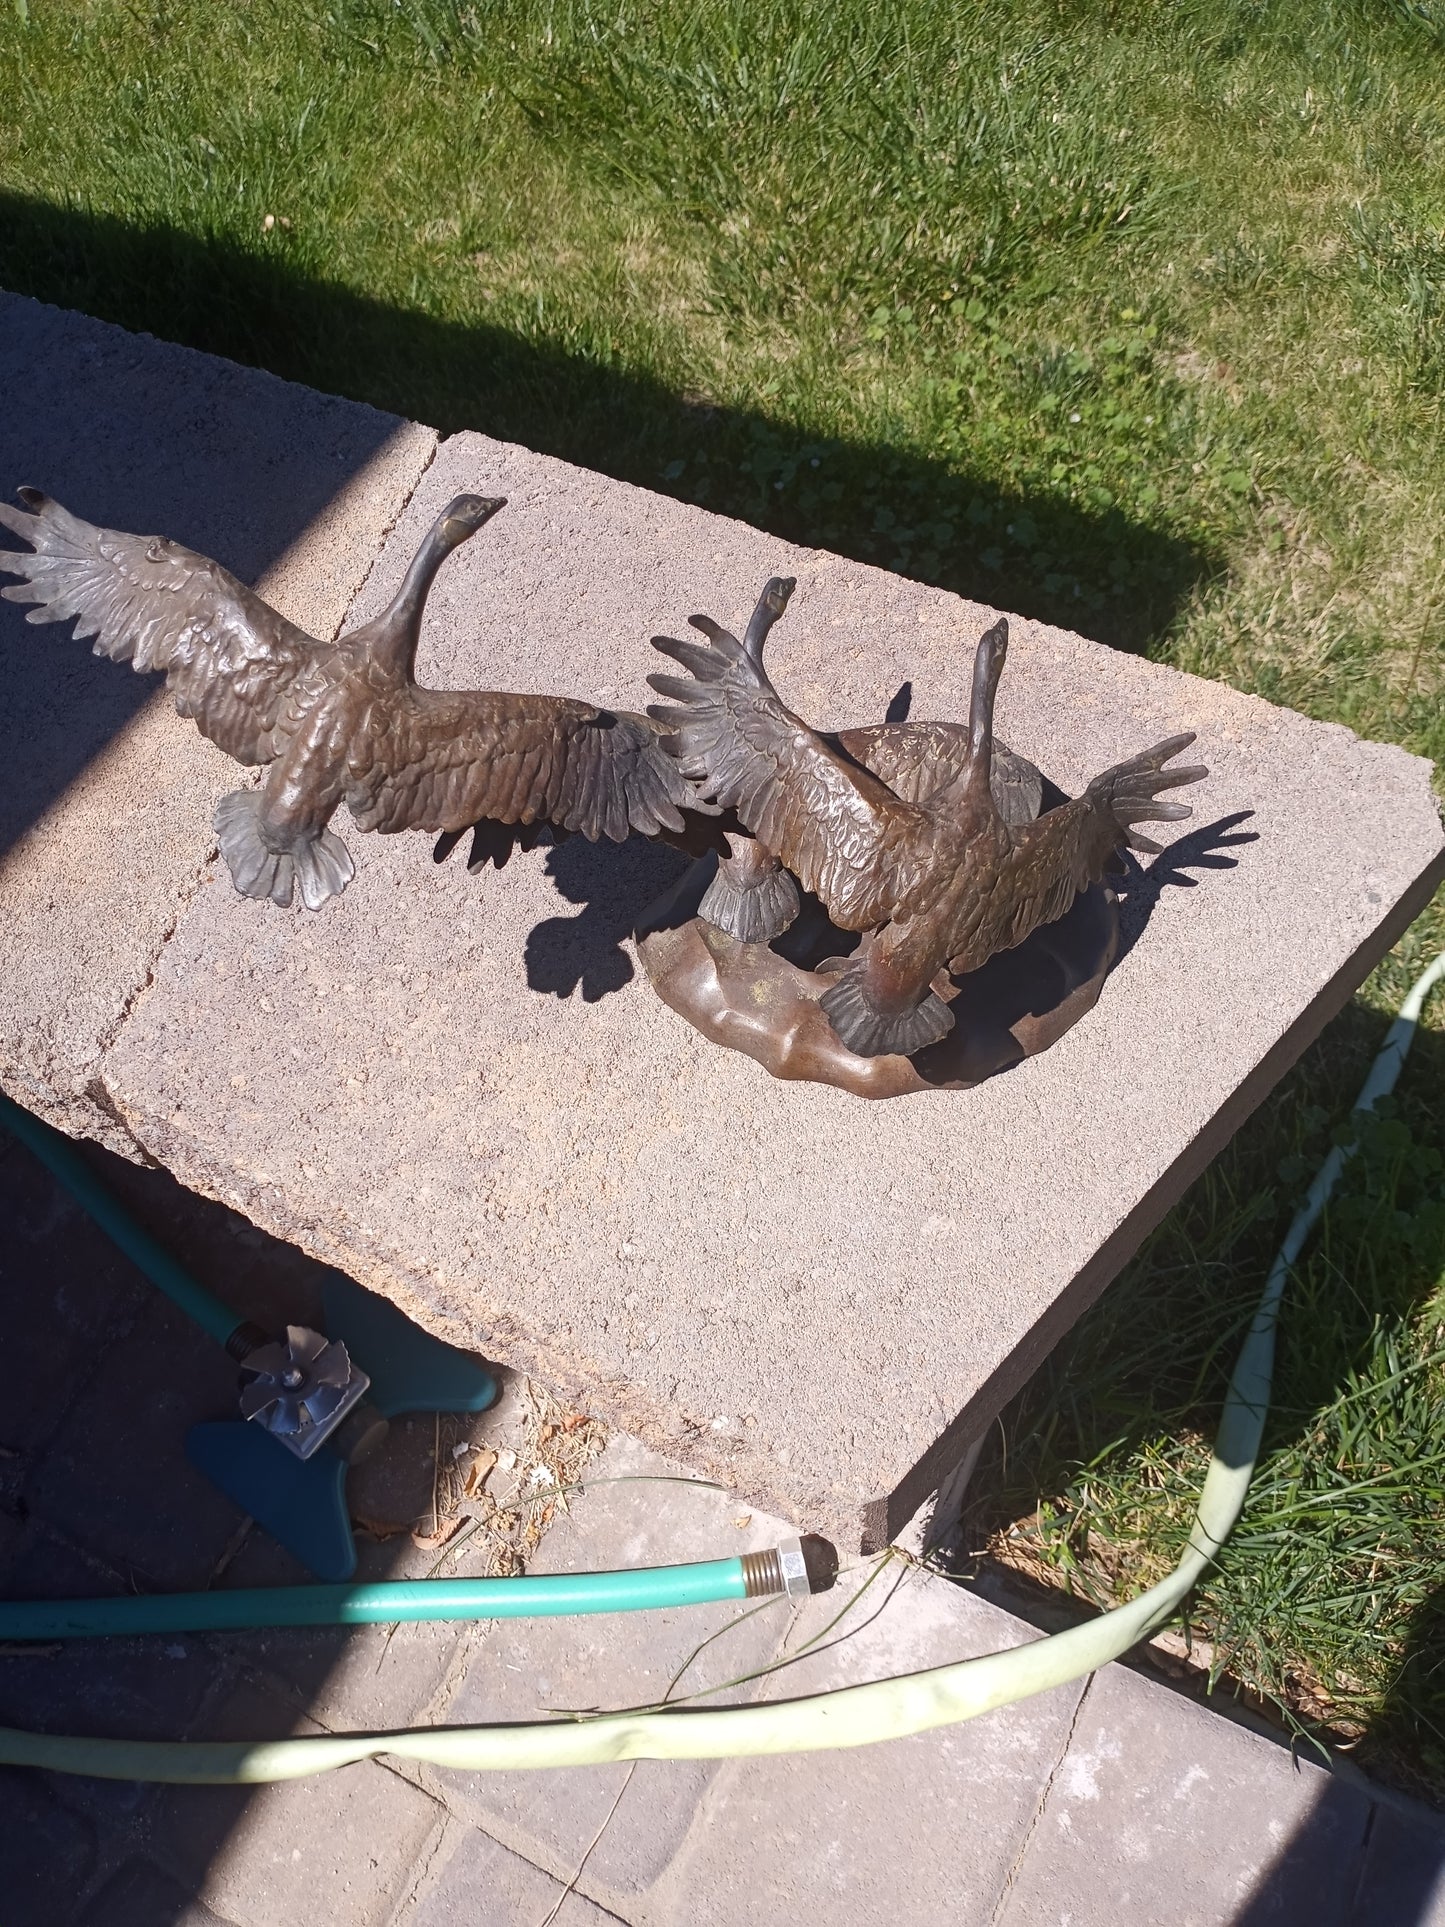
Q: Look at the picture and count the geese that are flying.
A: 3